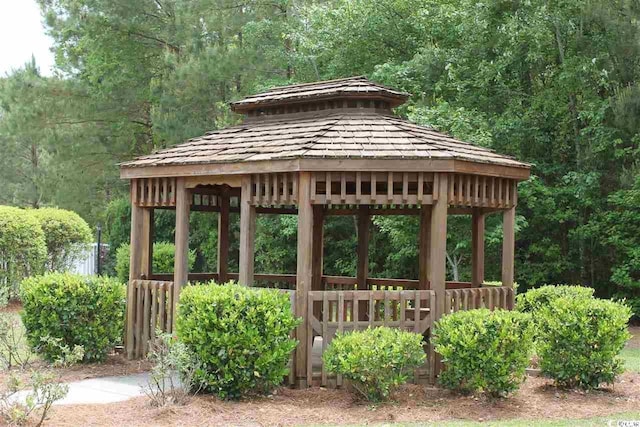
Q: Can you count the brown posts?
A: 12